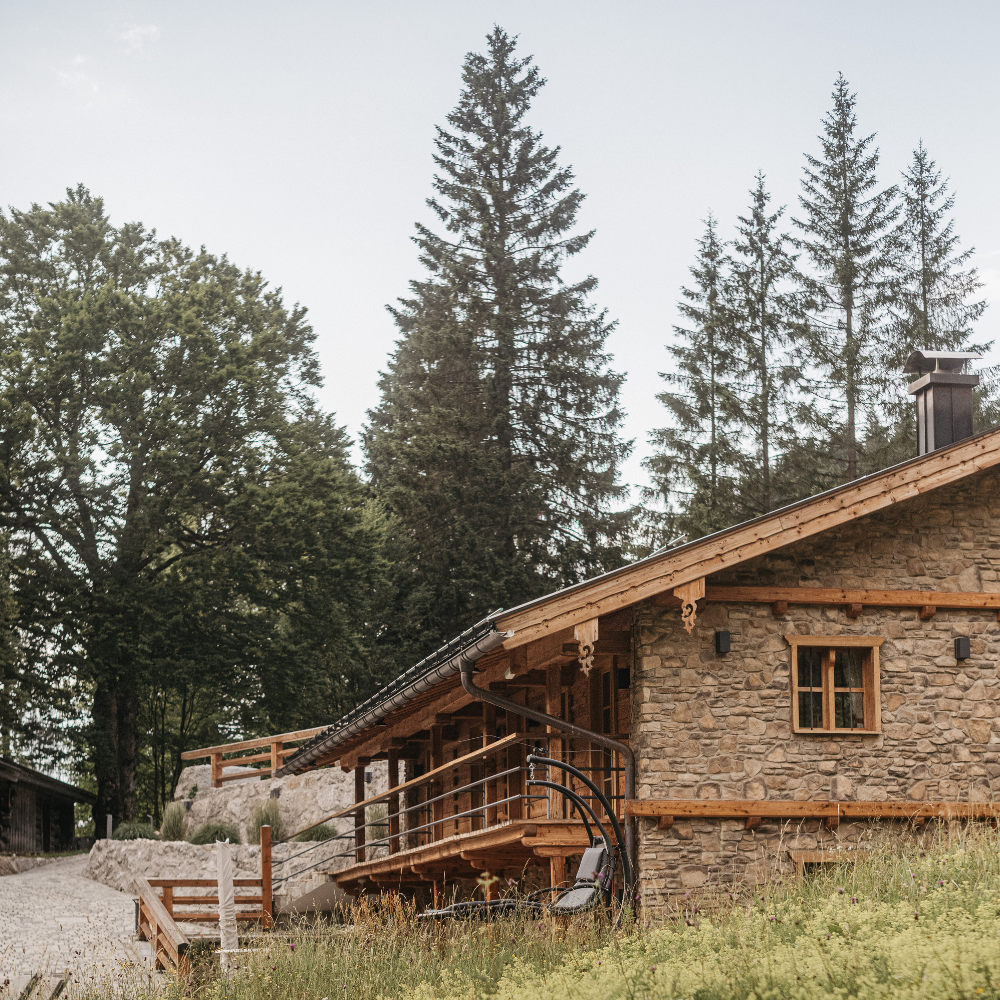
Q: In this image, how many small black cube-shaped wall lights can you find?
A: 2